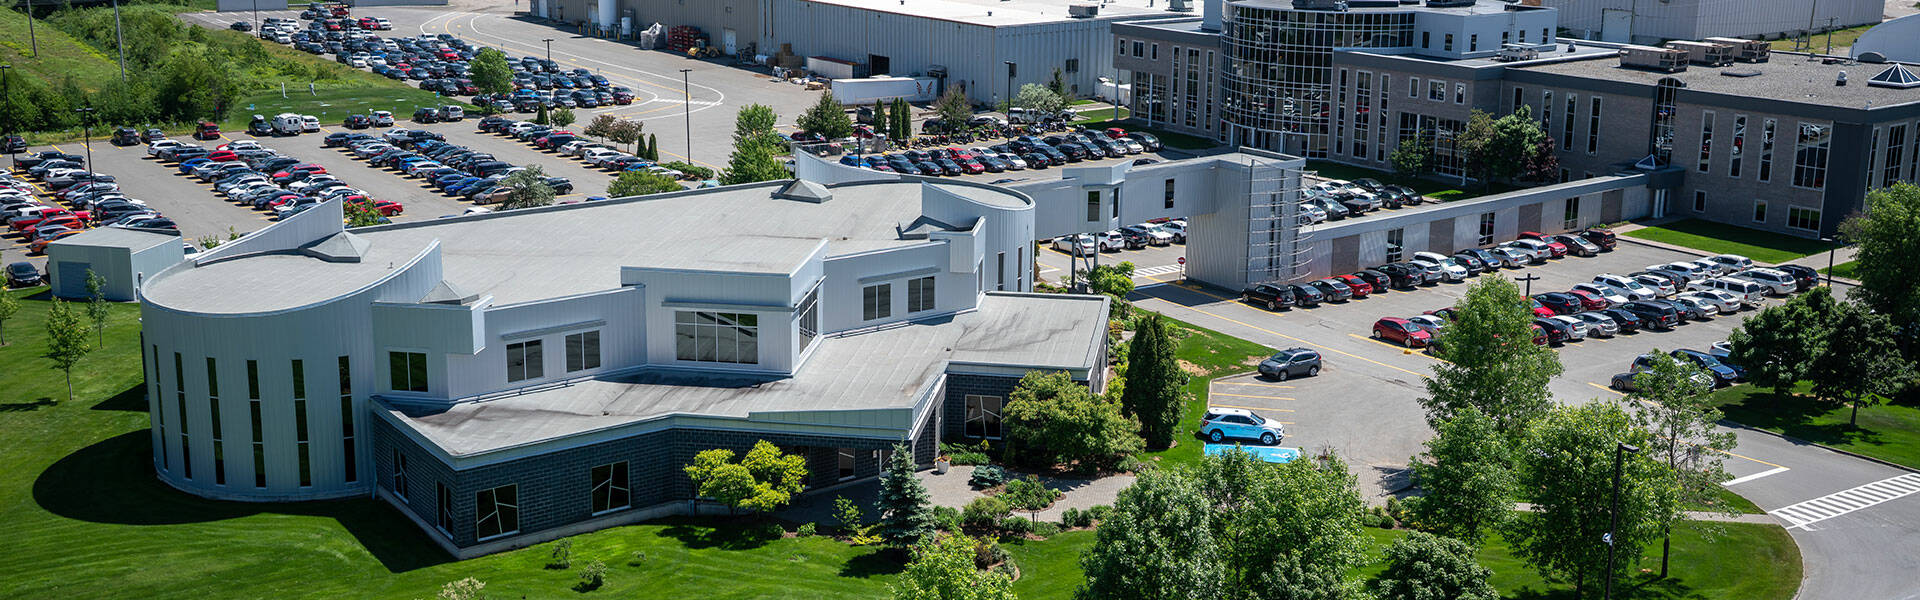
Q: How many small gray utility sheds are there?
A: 1